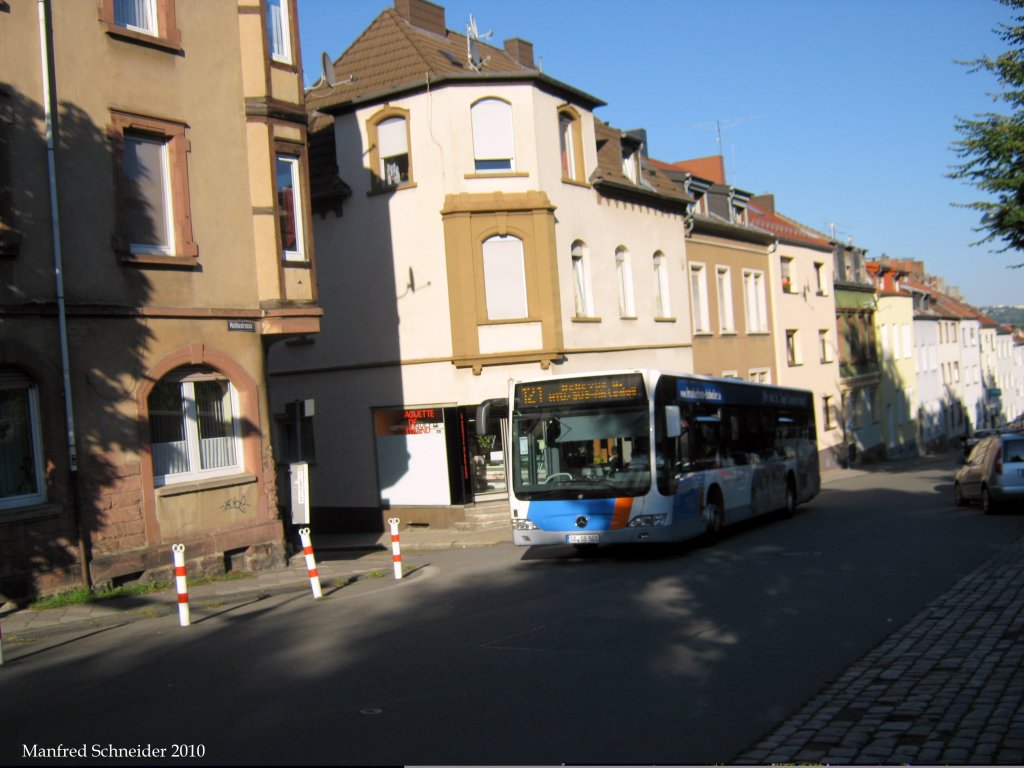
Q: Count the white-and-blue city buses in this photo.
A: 1